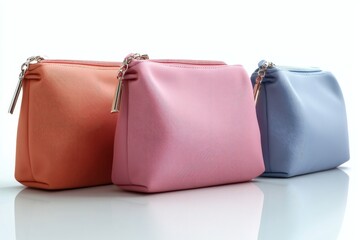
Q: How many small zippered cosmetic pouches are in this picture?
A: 3